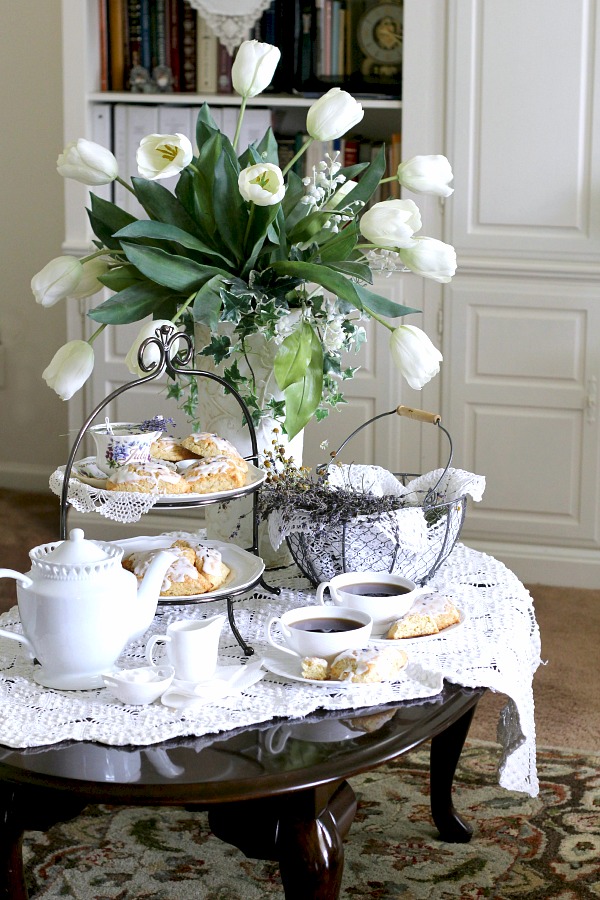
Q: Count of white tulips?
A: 13